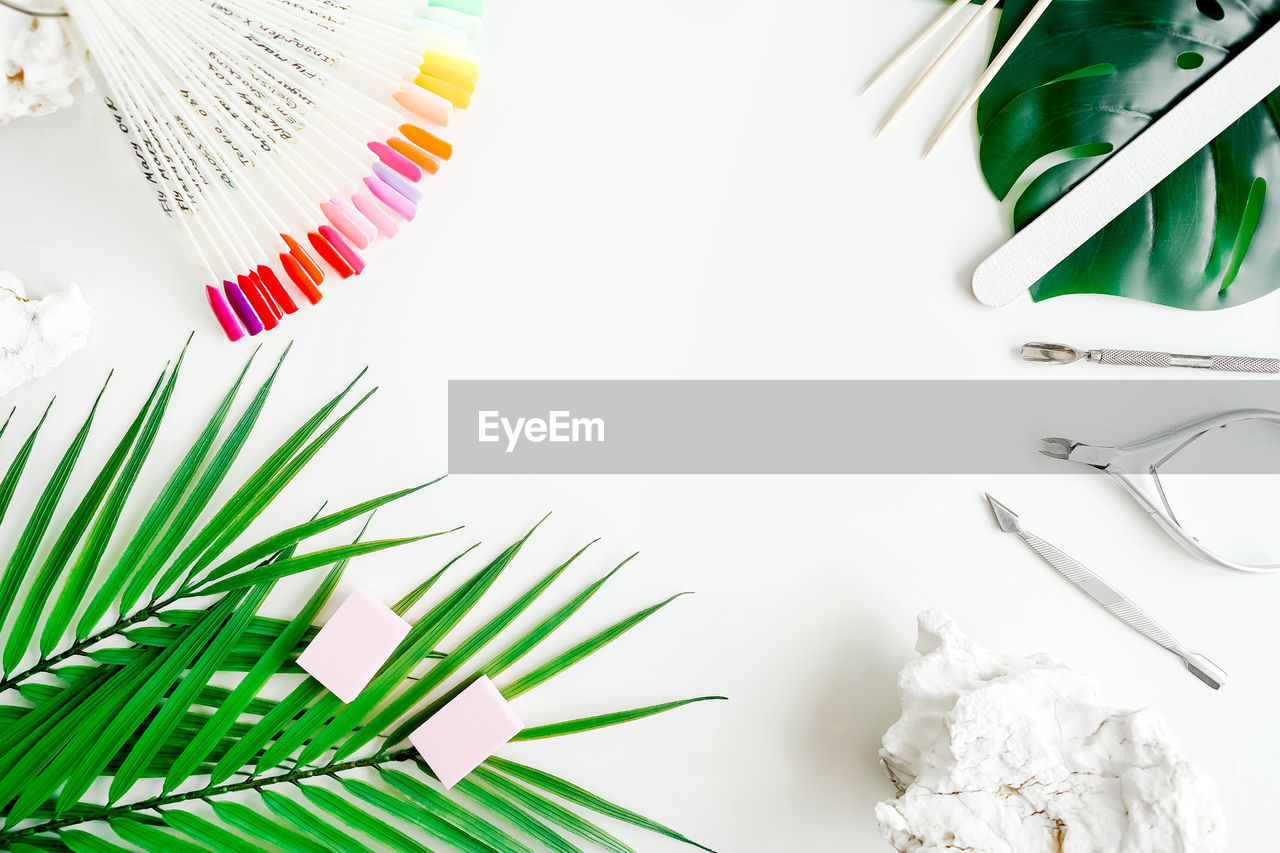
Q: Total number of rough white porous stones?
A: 3